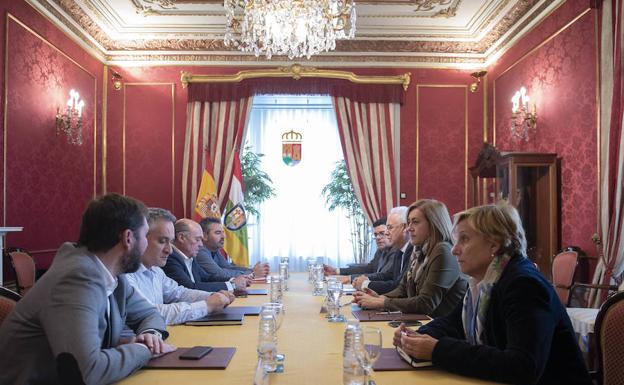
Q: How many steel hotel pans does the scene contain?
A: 0